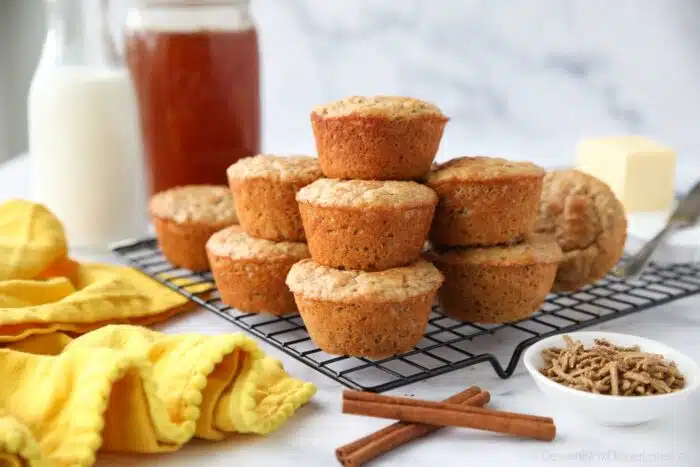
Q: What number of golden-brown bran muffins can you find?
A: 9